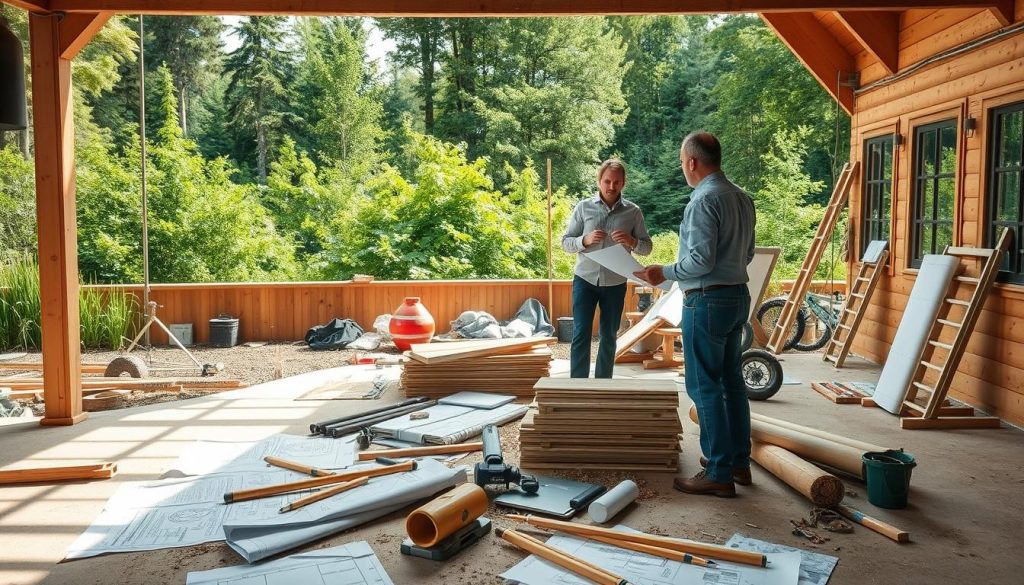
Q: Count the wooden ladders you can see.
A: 3